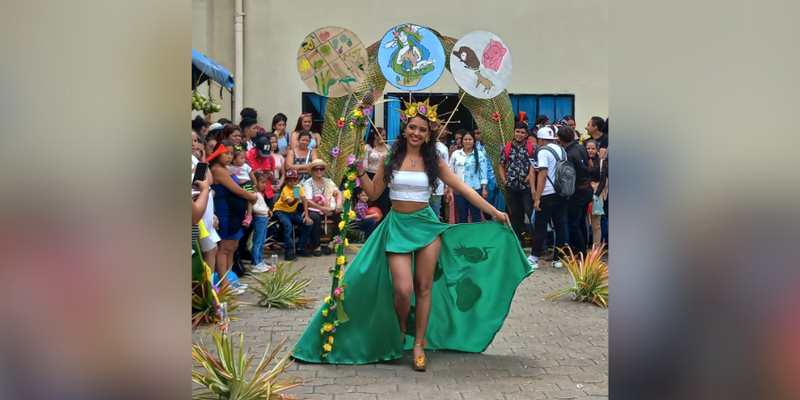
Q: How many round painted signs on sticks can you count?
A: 3